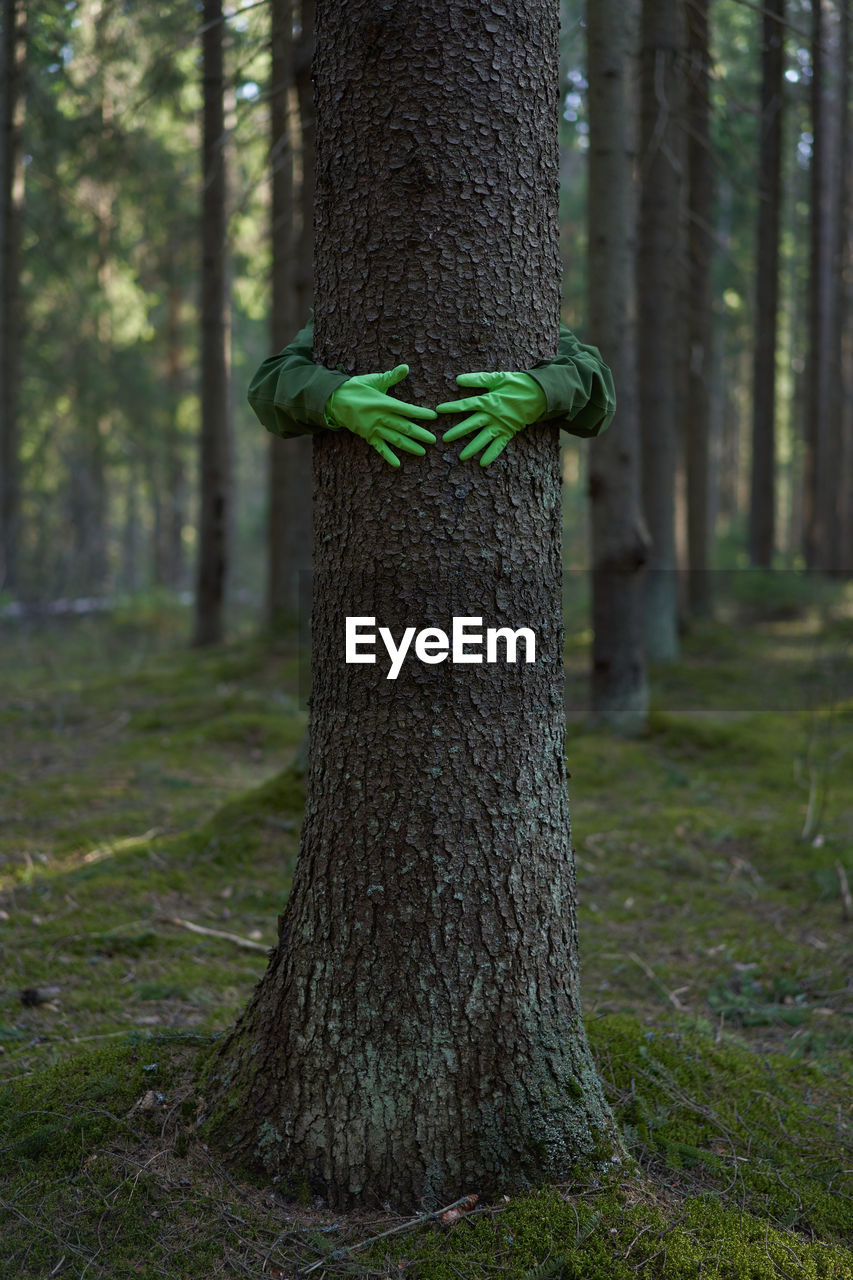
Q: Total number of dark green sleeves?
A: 2